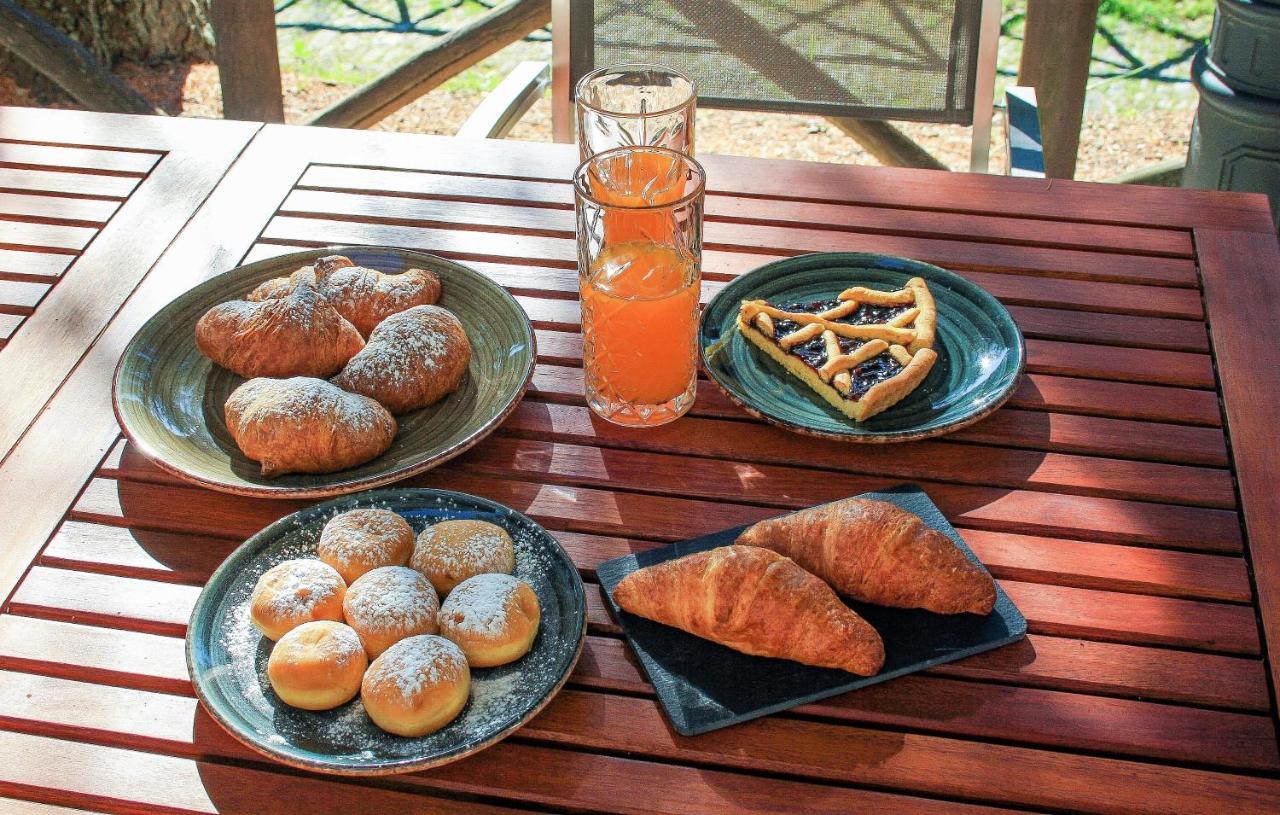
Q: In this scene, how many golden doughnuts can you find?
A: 7